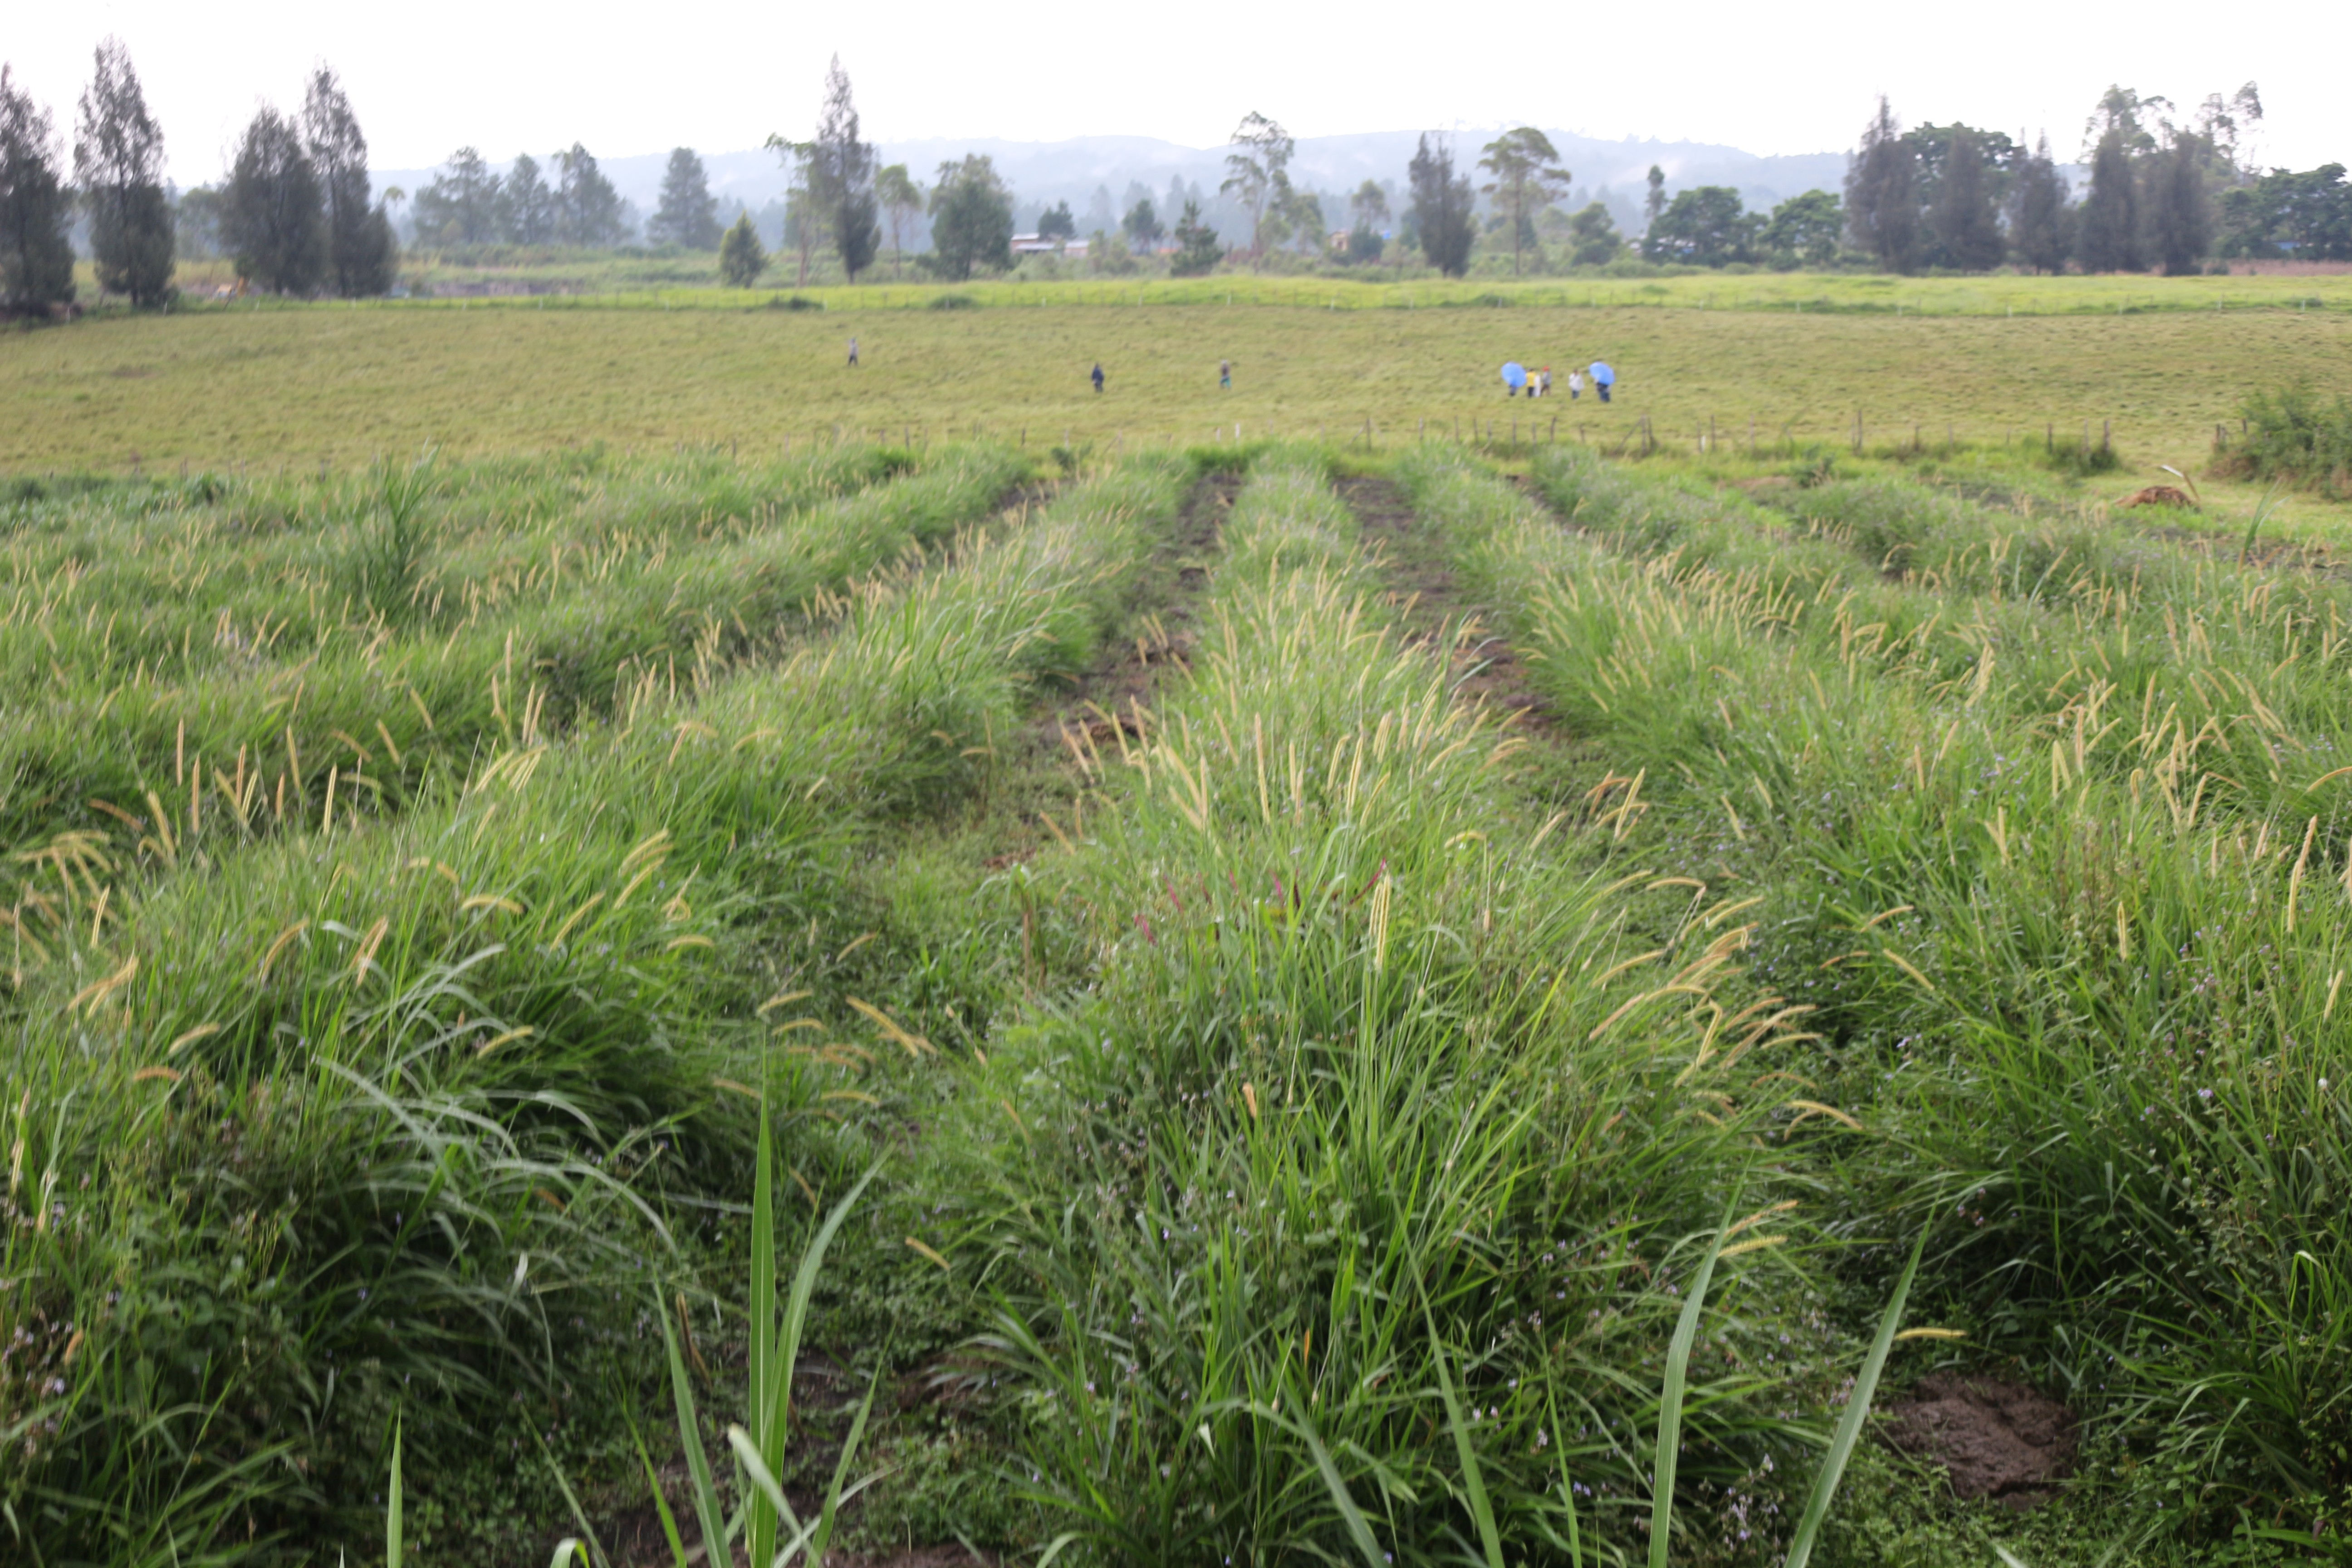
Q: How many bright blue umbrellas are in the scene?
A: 2